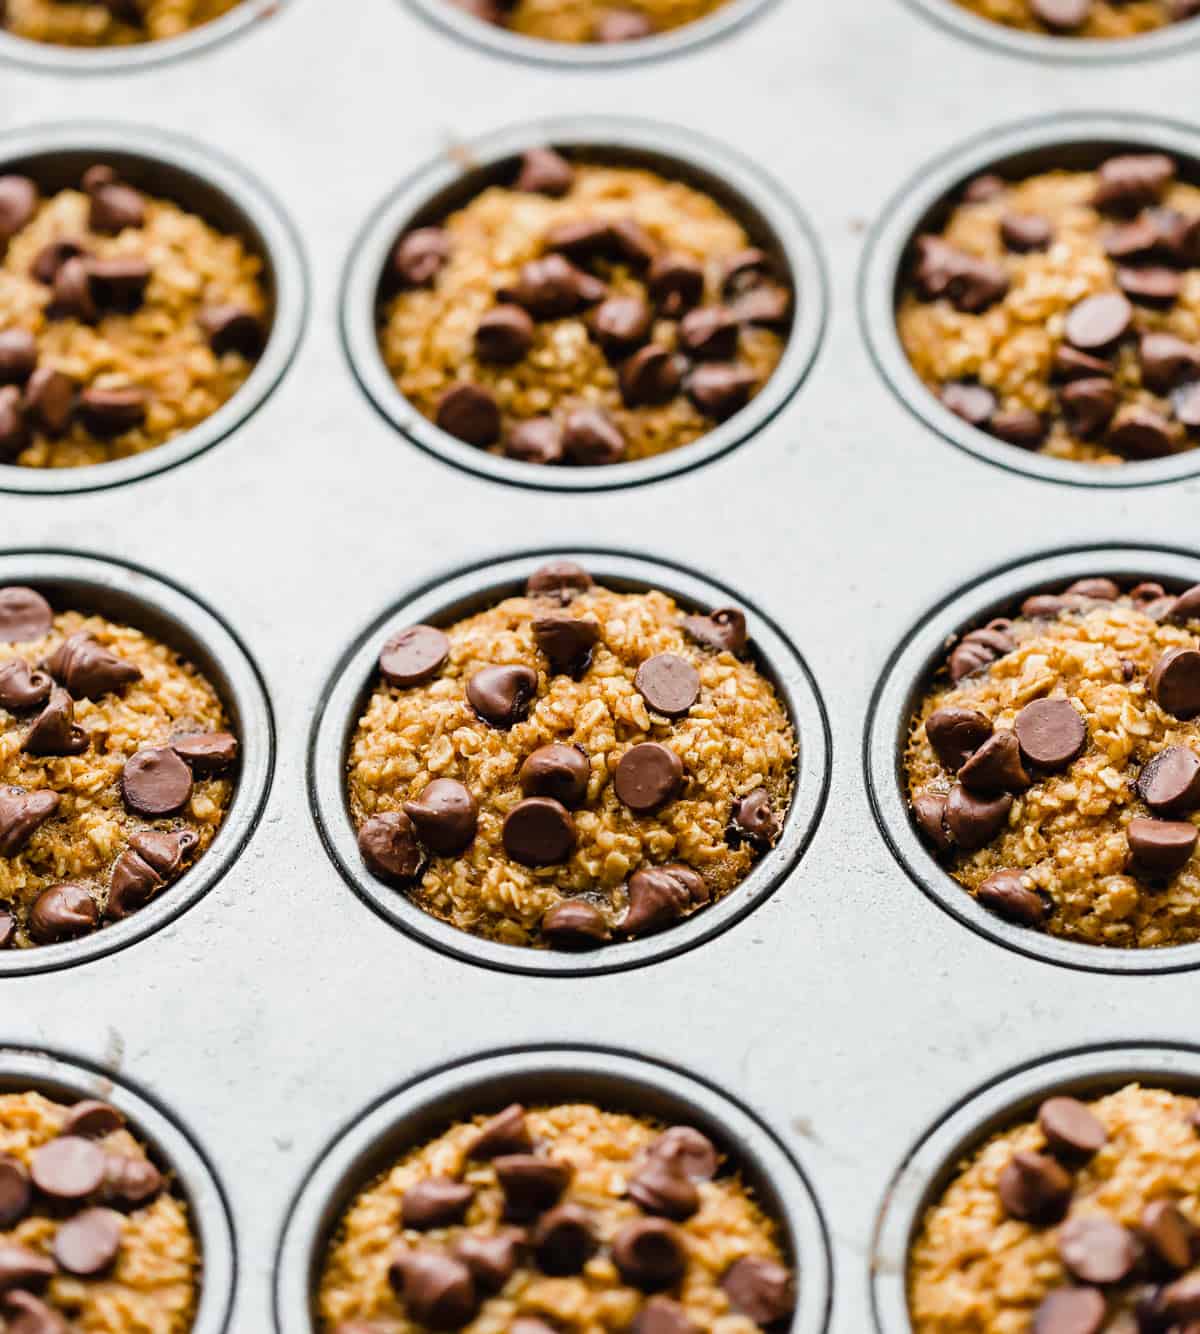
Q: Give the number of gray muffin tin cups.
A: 12